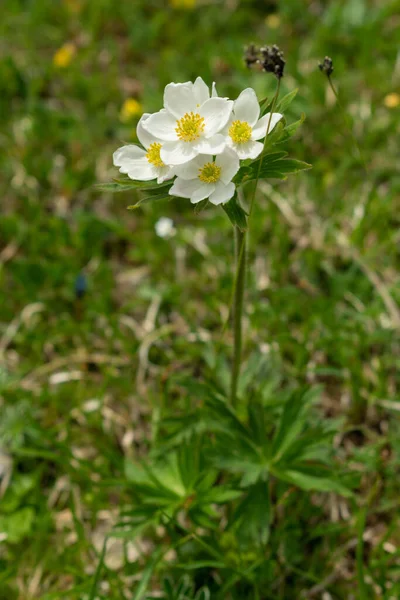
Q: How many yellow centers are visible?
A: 4